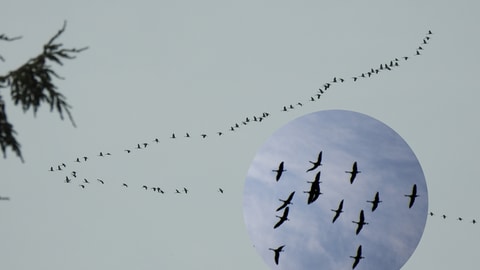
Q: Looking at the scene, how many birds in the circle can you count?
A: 13